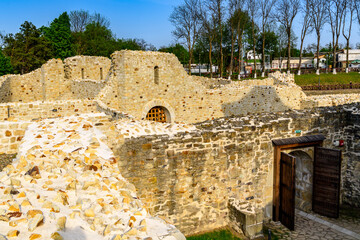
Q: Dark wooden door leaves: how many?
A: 2